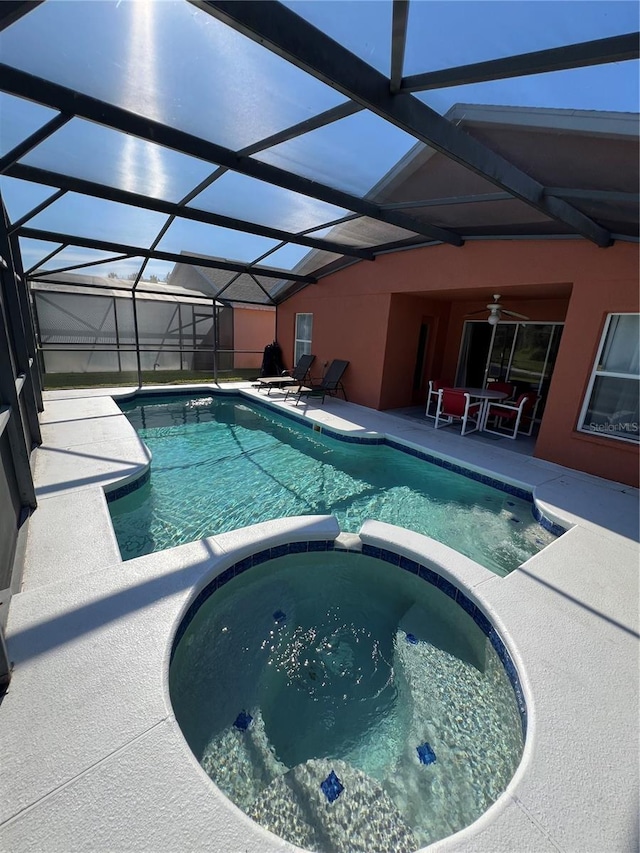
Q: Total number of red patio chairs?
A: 4